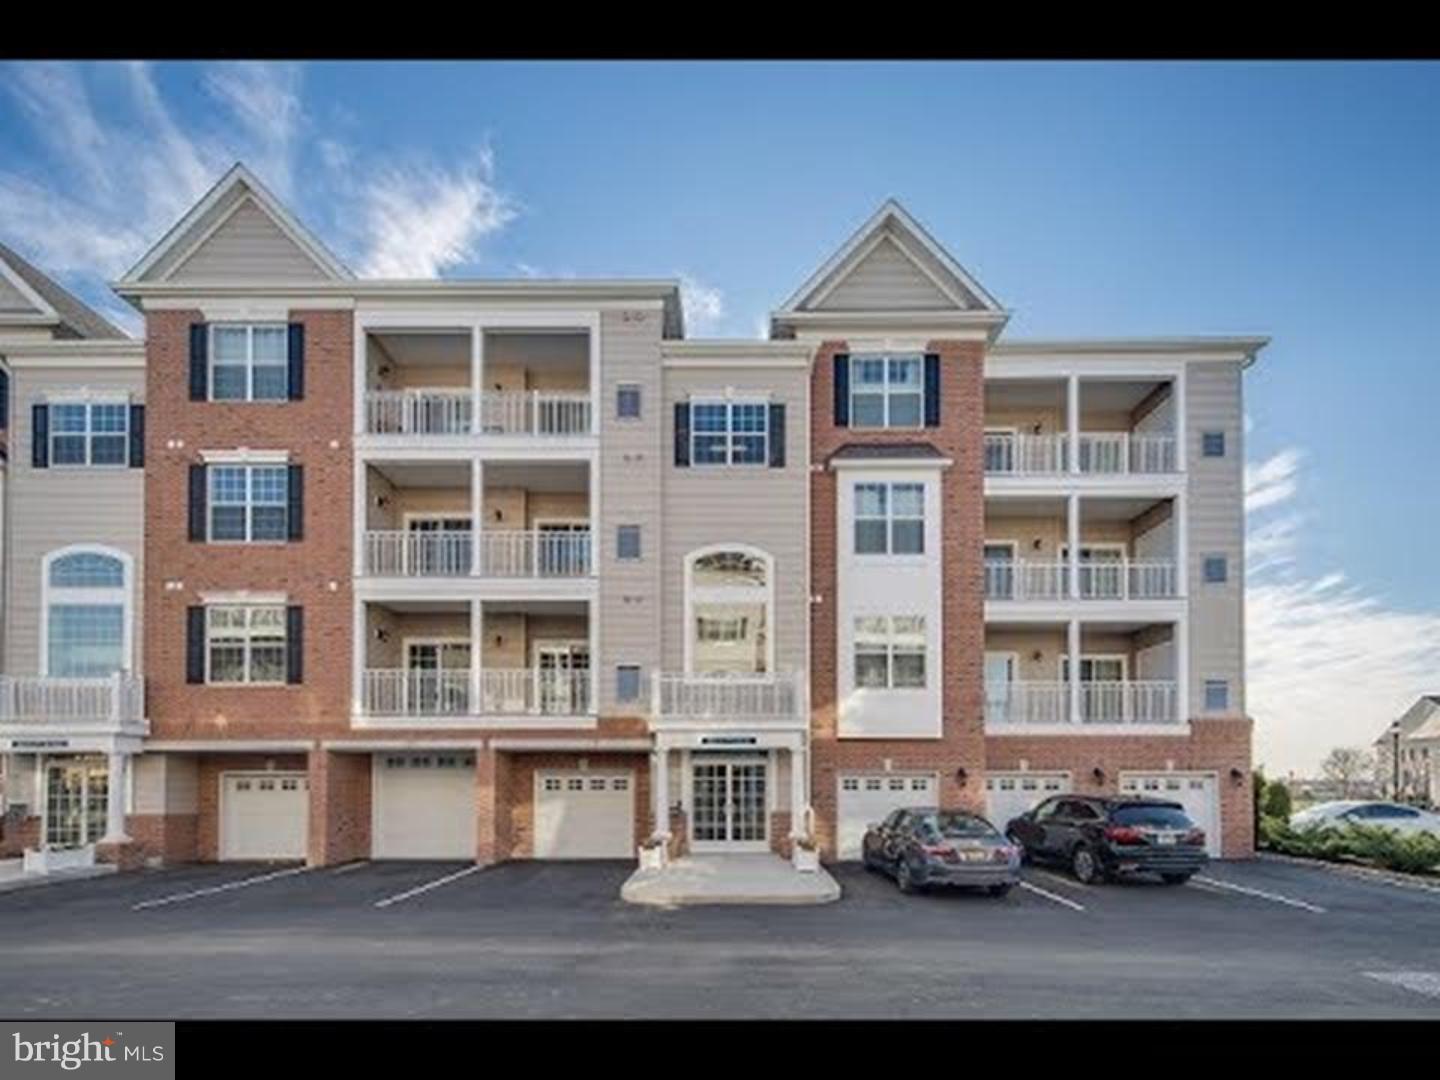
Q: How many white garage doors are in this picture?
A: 6